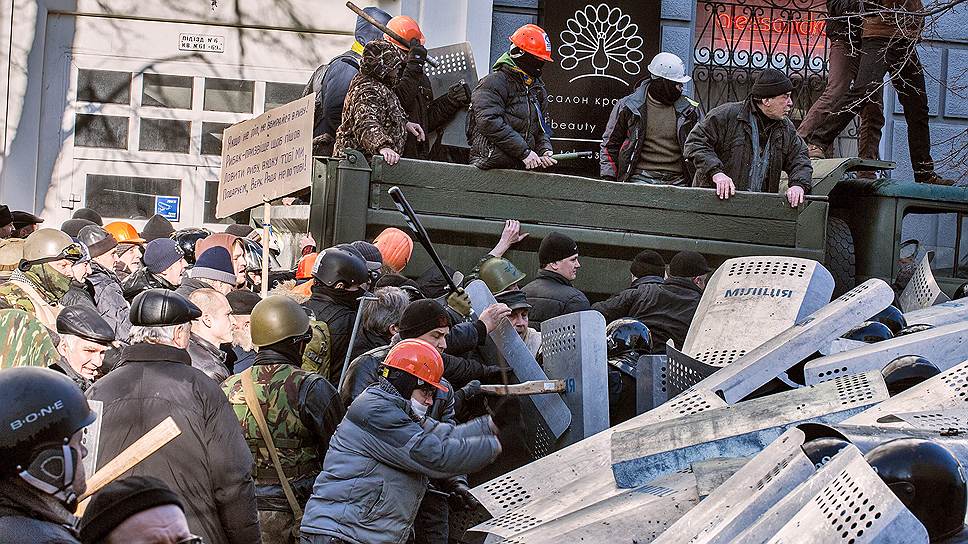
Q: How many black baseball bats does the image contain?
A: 1